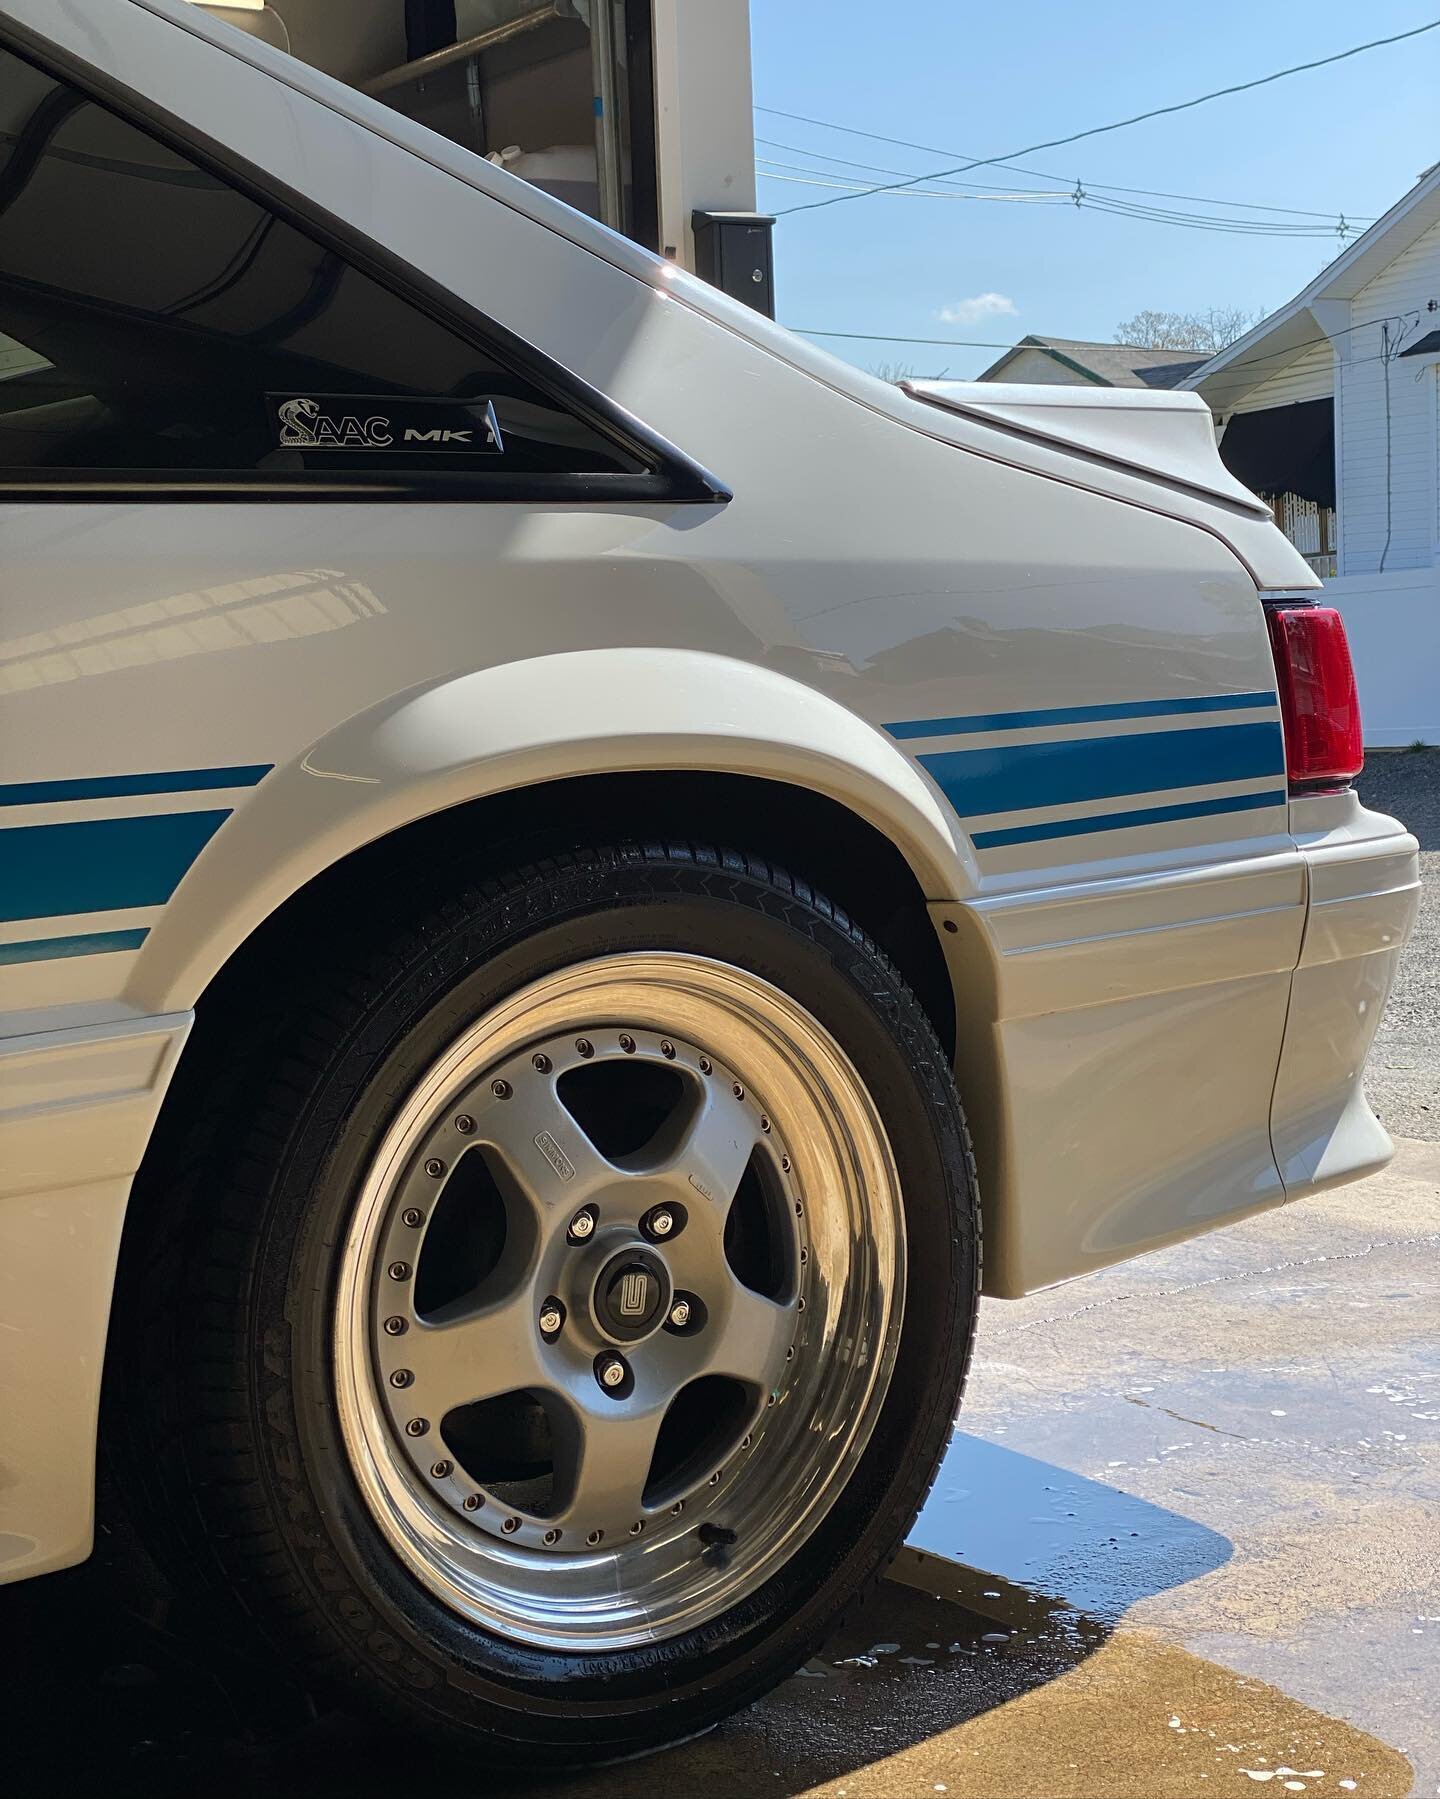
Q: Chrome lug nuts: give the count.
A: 5